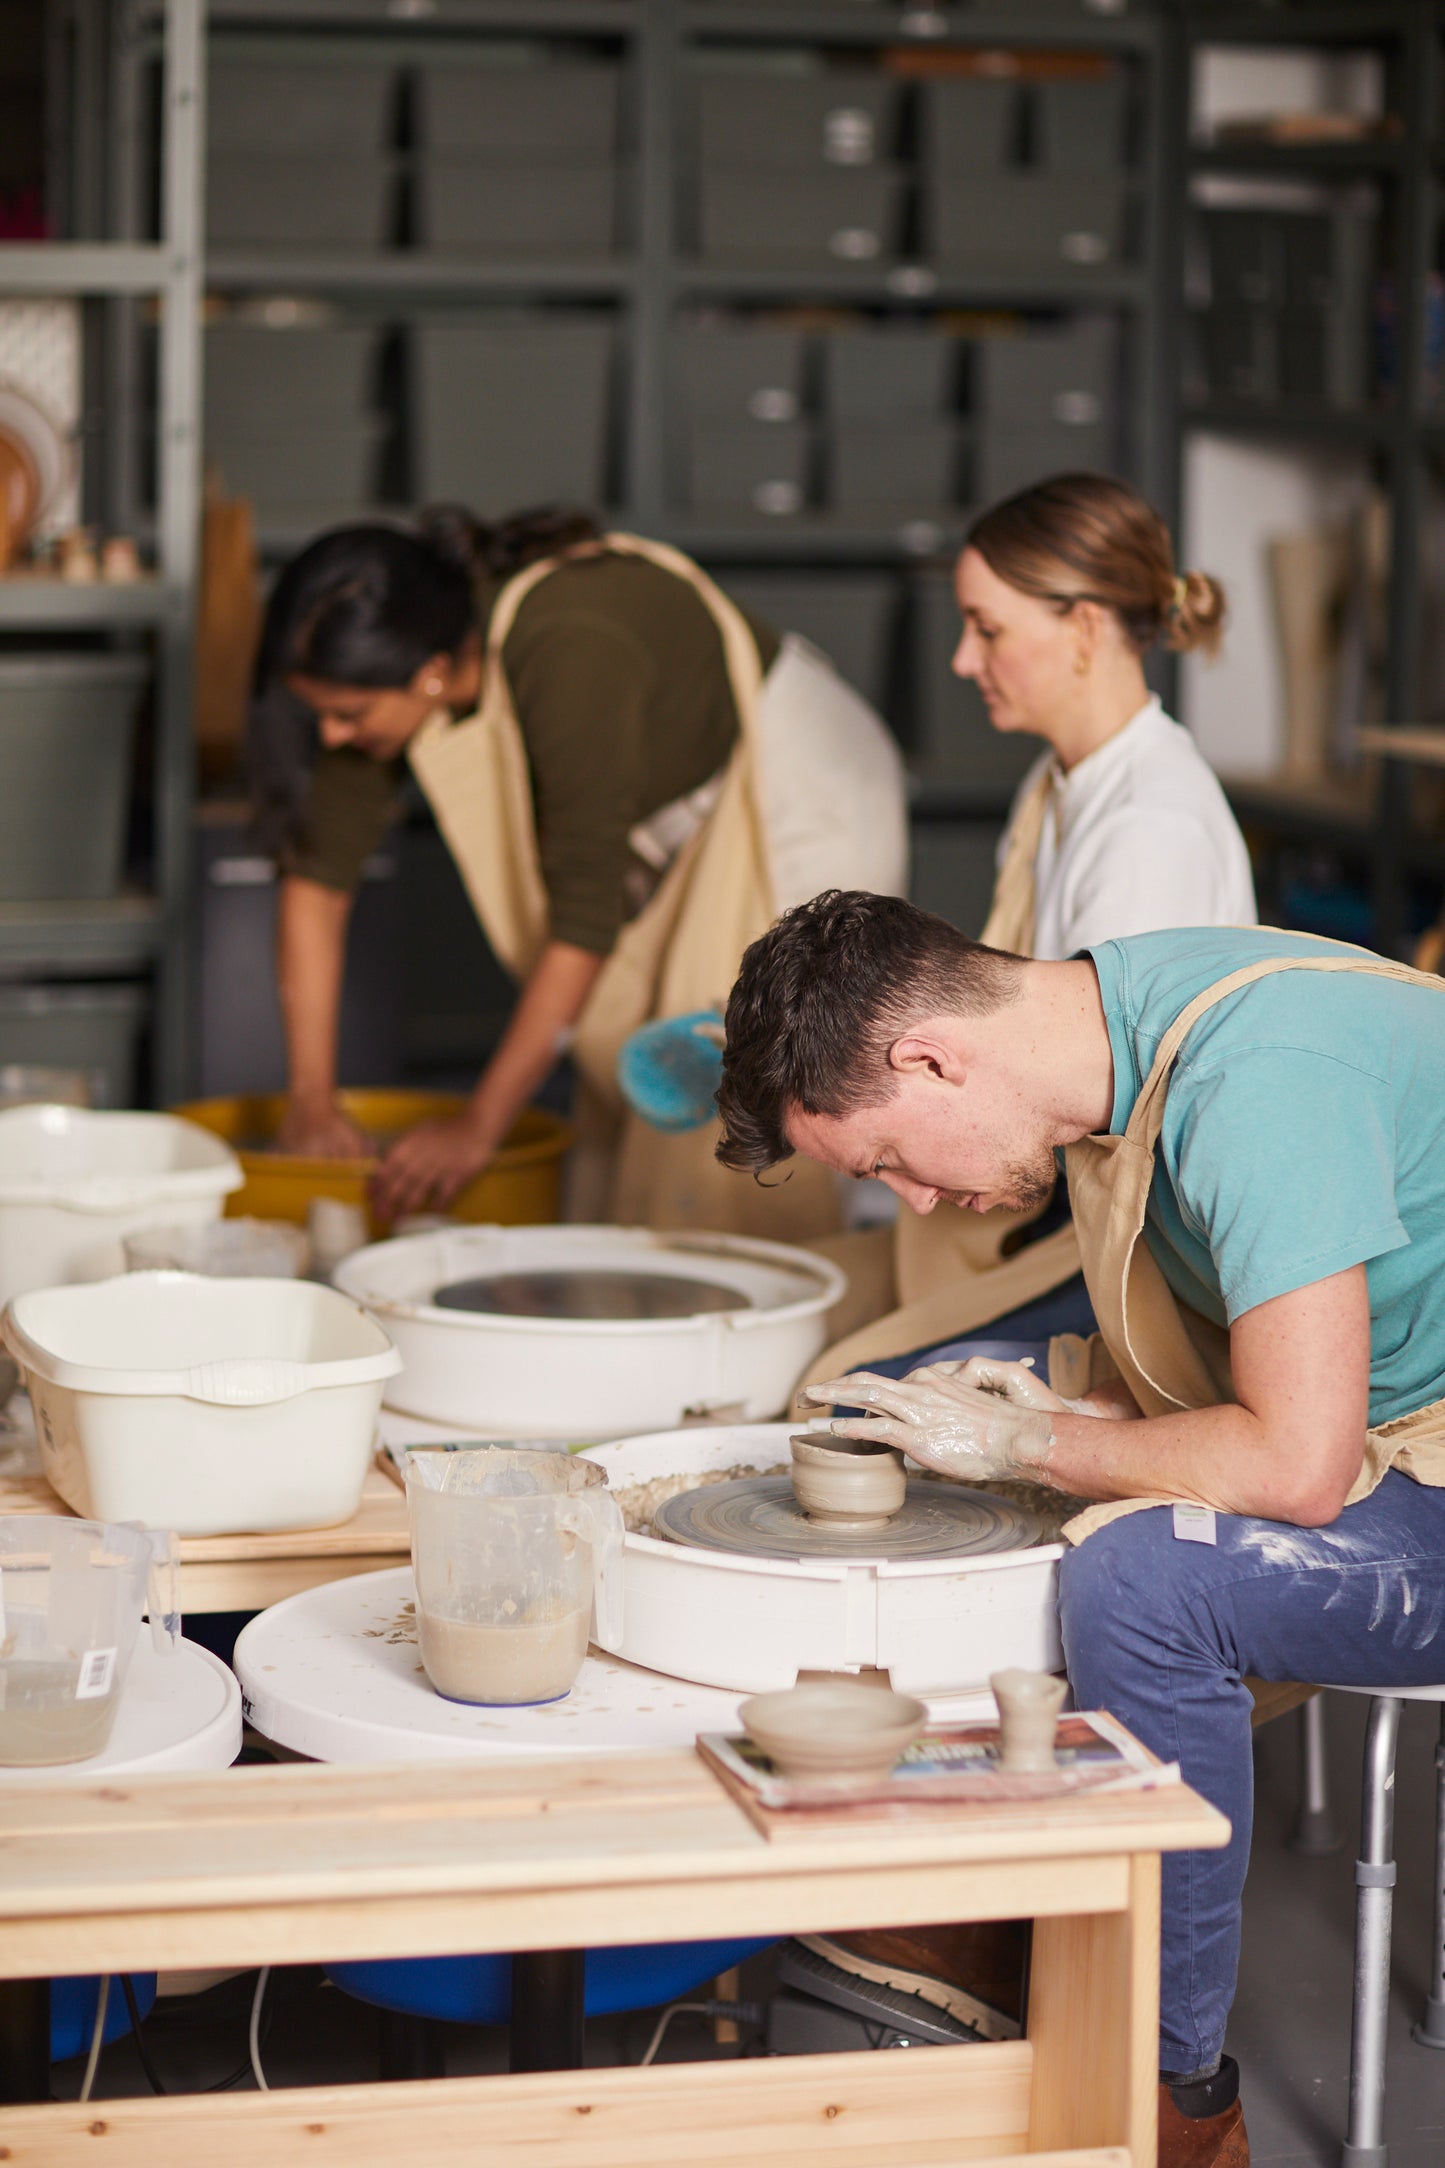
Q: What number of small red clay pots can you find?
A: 0